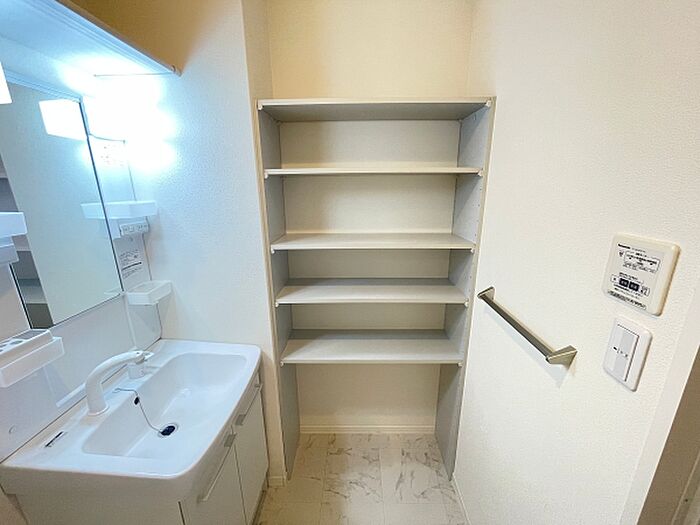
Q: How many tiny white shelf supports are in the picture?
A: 10